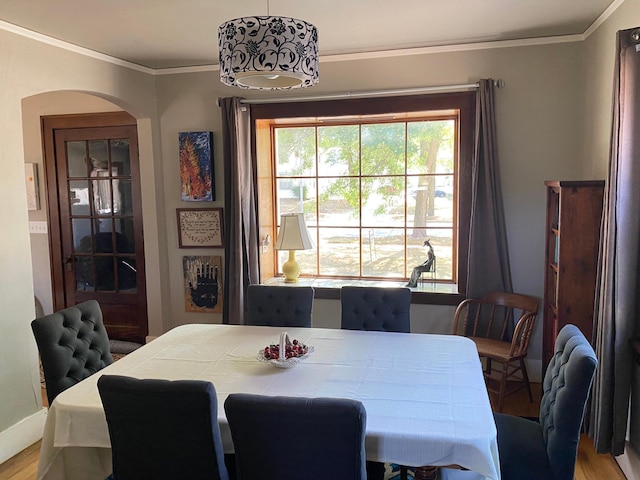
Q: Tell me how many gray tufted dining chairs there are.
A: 6